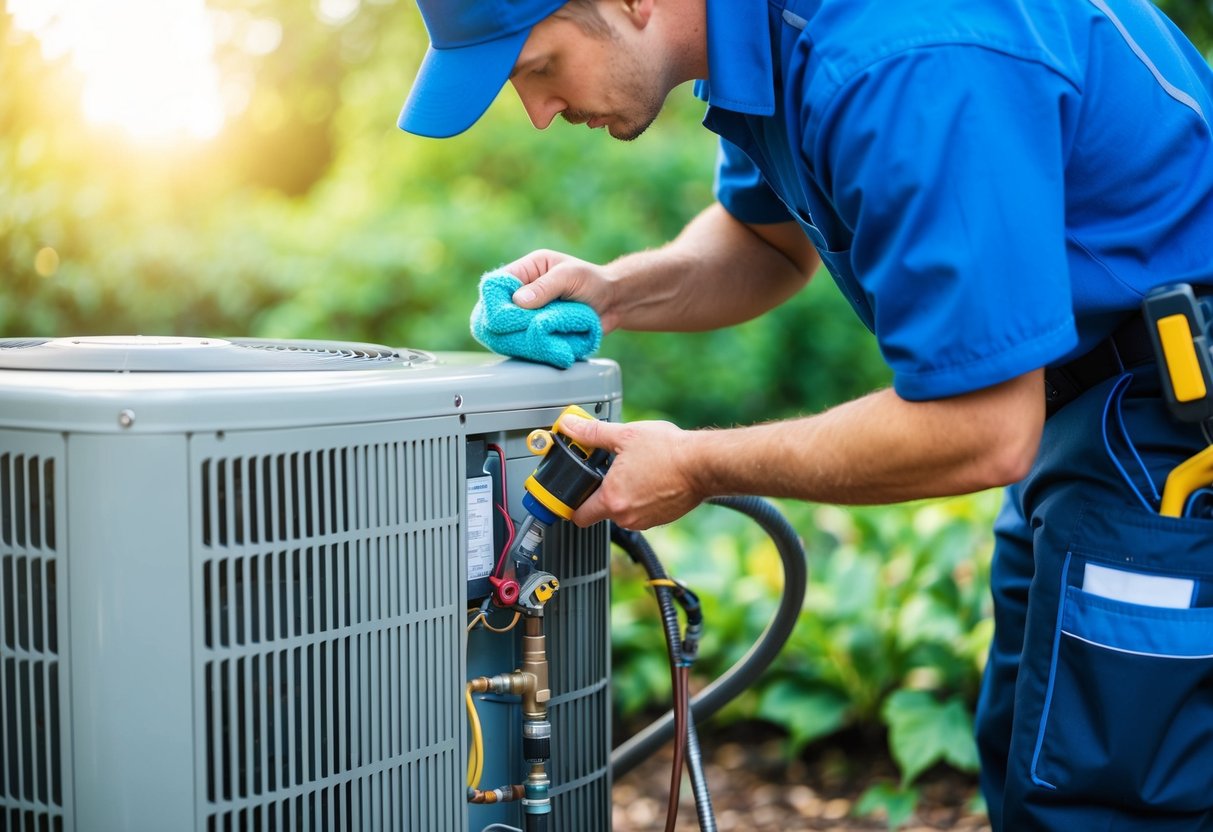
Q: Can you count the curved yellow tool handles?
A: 1